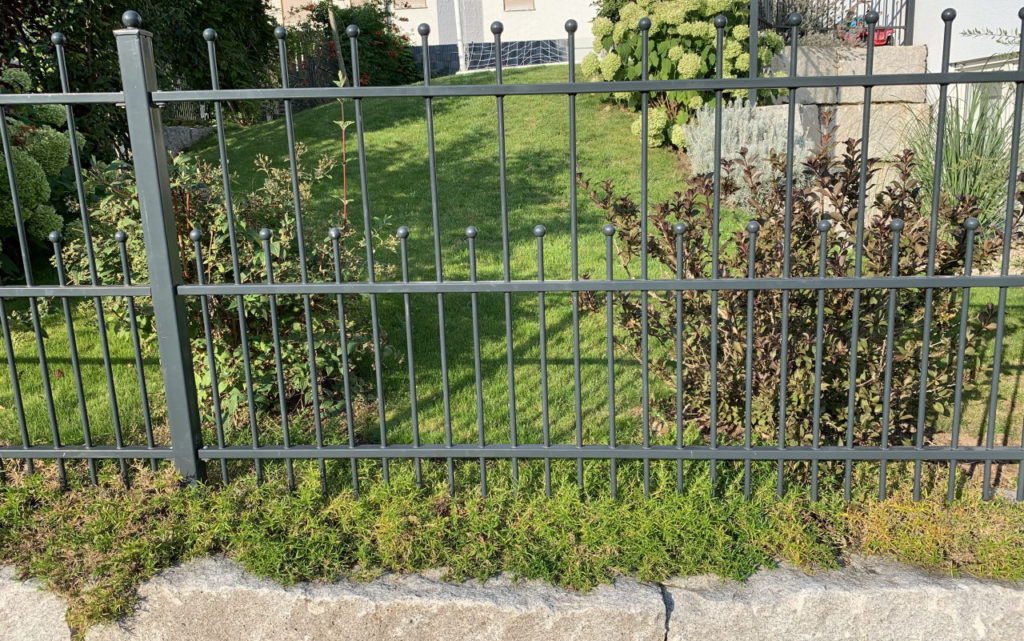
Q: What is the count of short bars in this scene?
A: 14